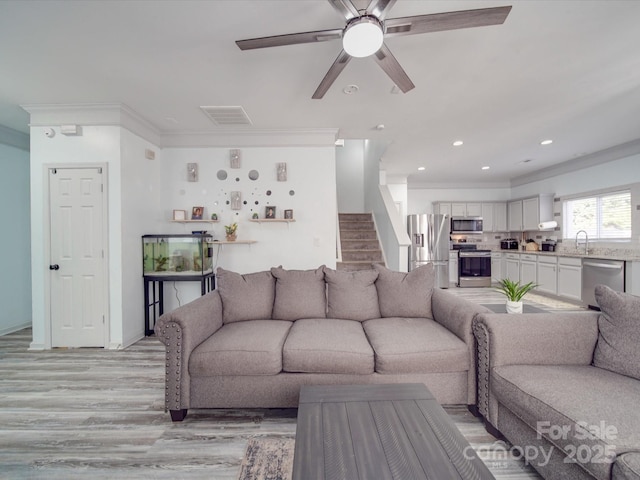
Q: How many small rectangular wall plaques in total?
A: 4